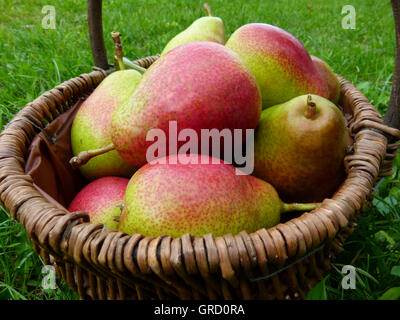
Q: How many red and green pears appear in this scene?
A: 8